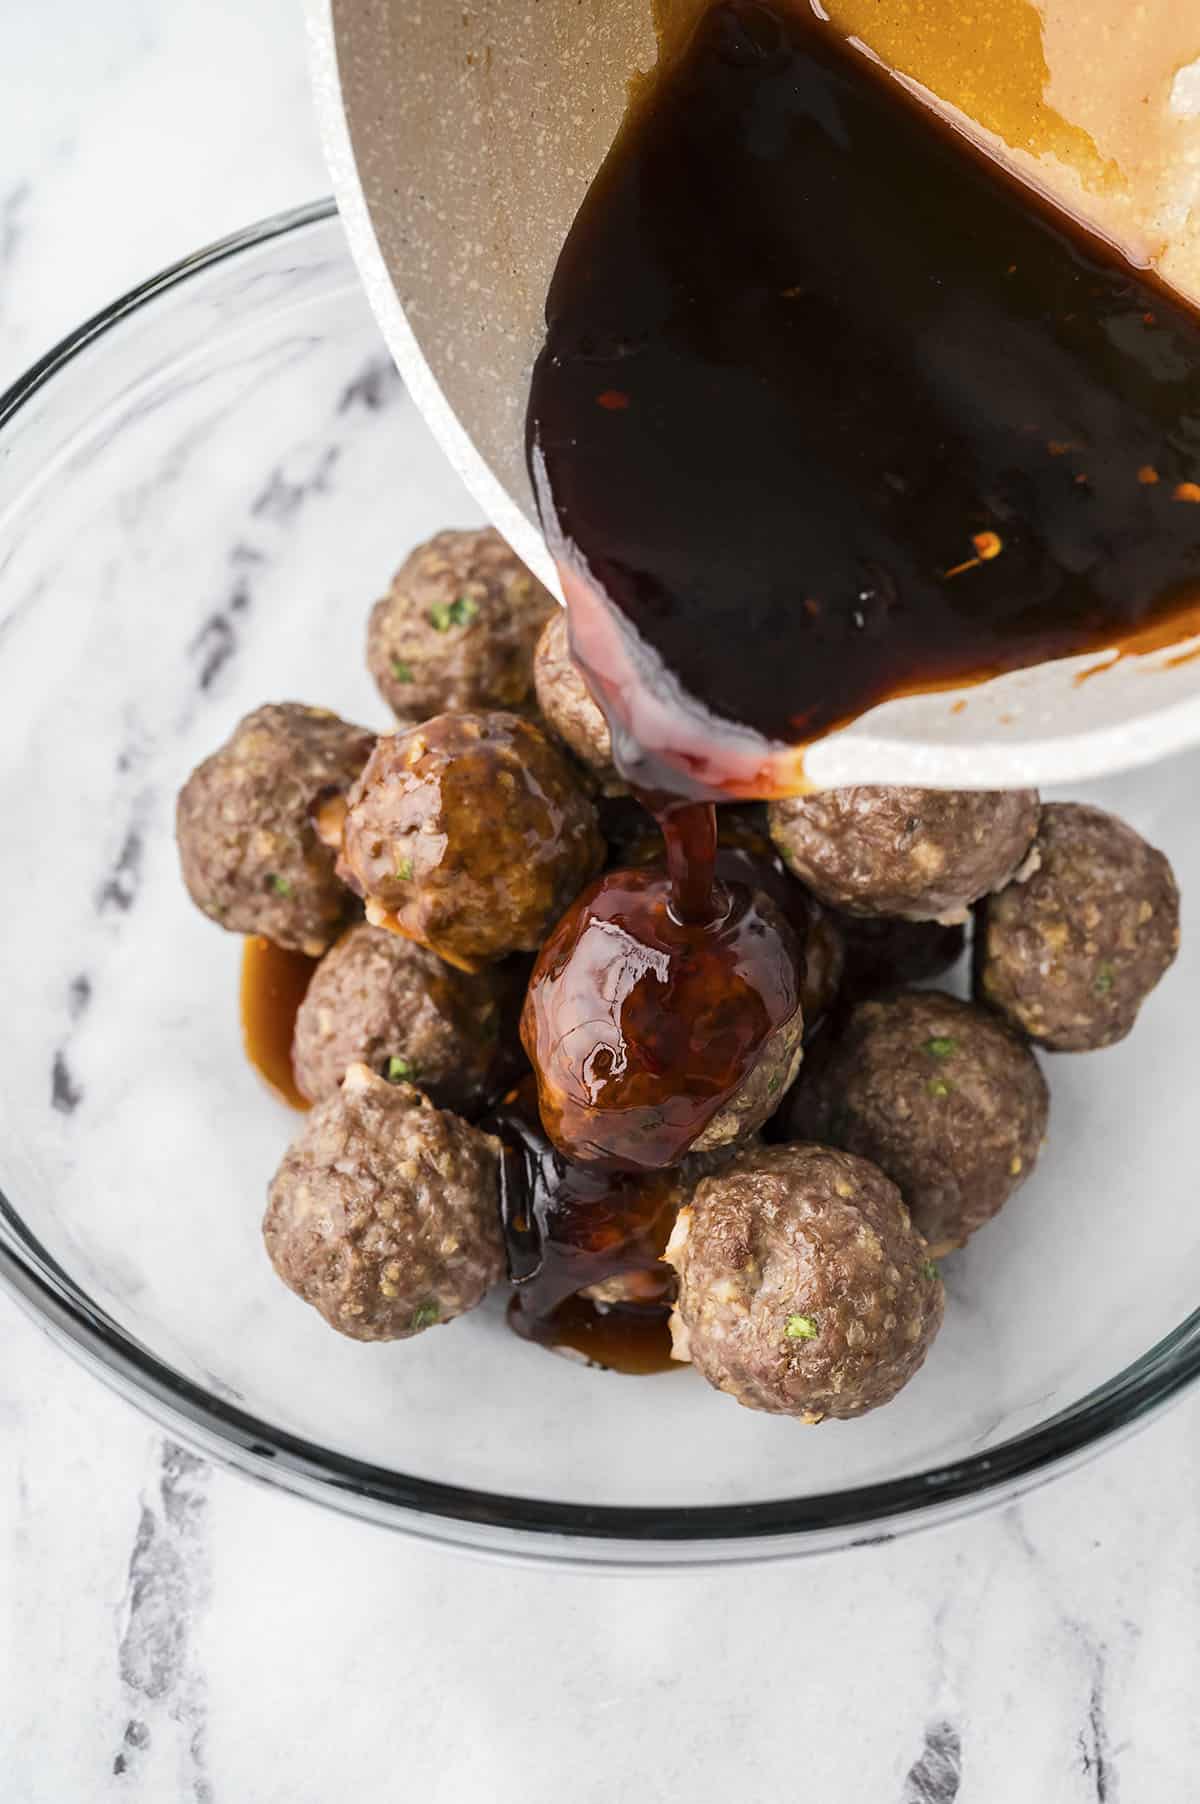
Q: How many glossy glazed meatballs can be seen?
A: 2